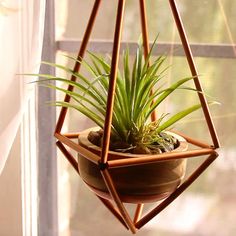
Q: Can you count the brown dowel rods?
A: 12